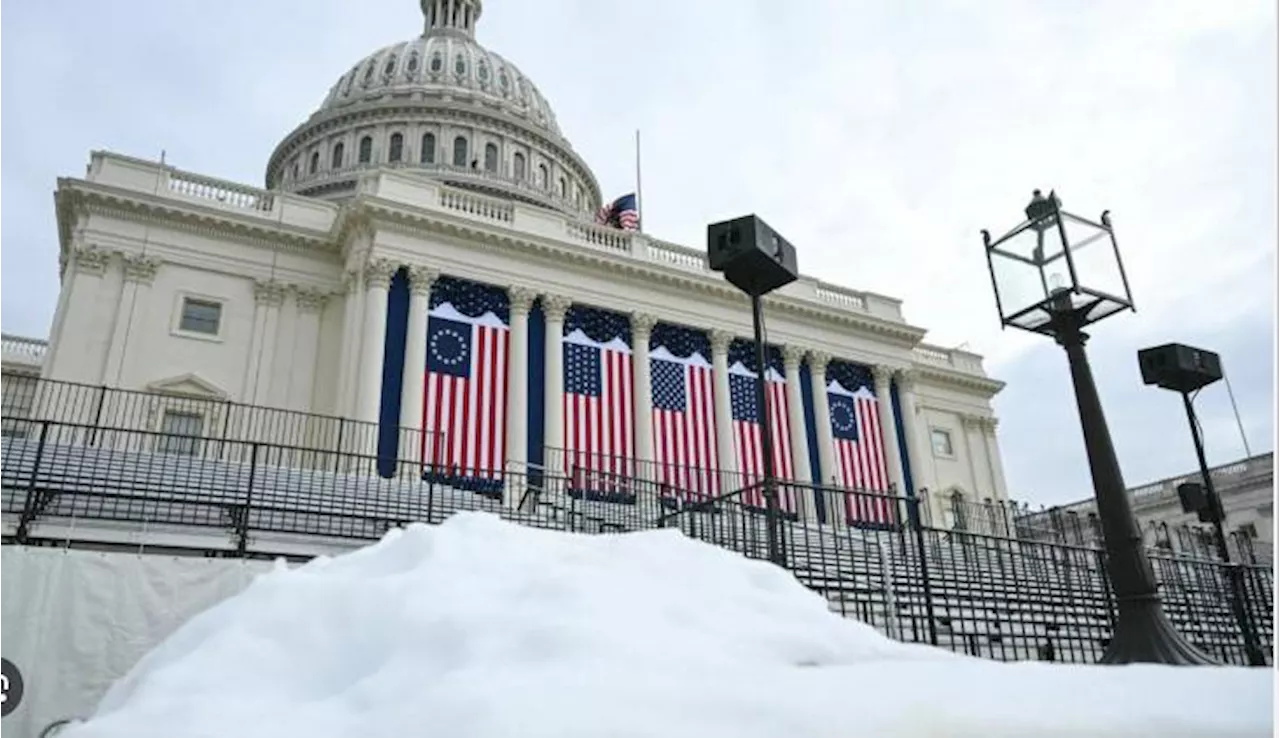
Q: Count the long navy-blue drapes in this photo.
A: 4